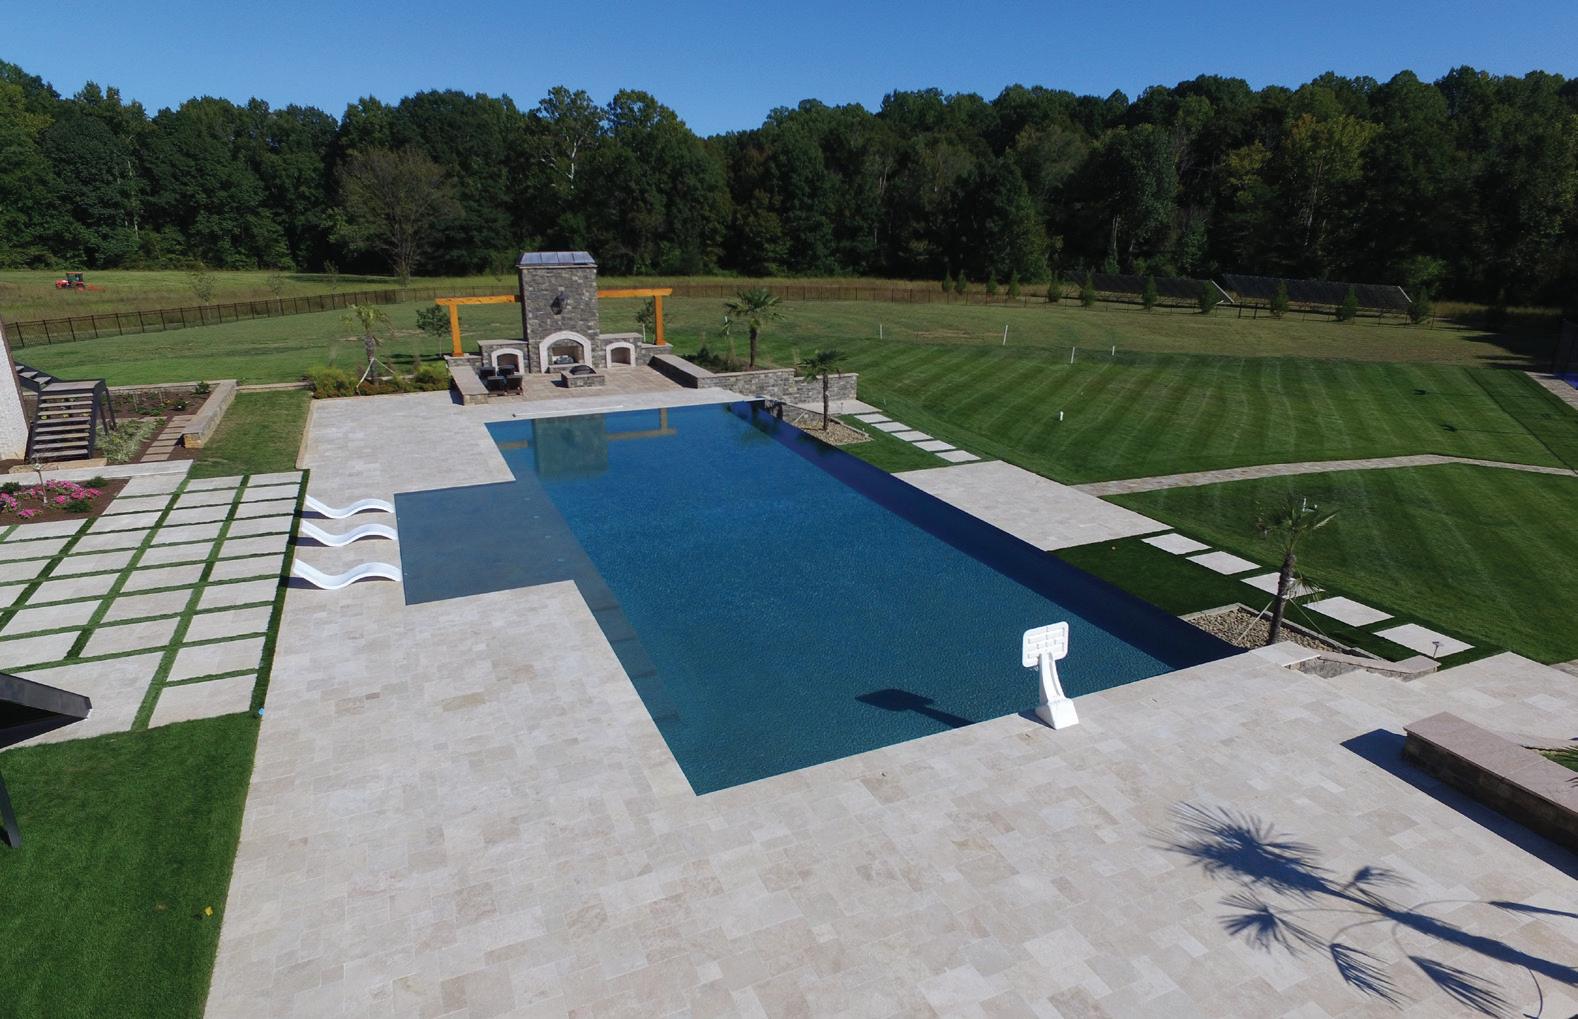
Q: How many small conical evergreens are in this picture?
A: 11